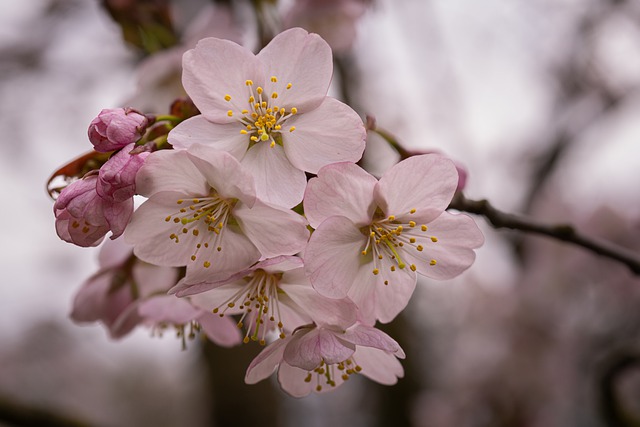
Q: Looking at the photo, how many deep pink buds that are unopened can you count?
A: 3